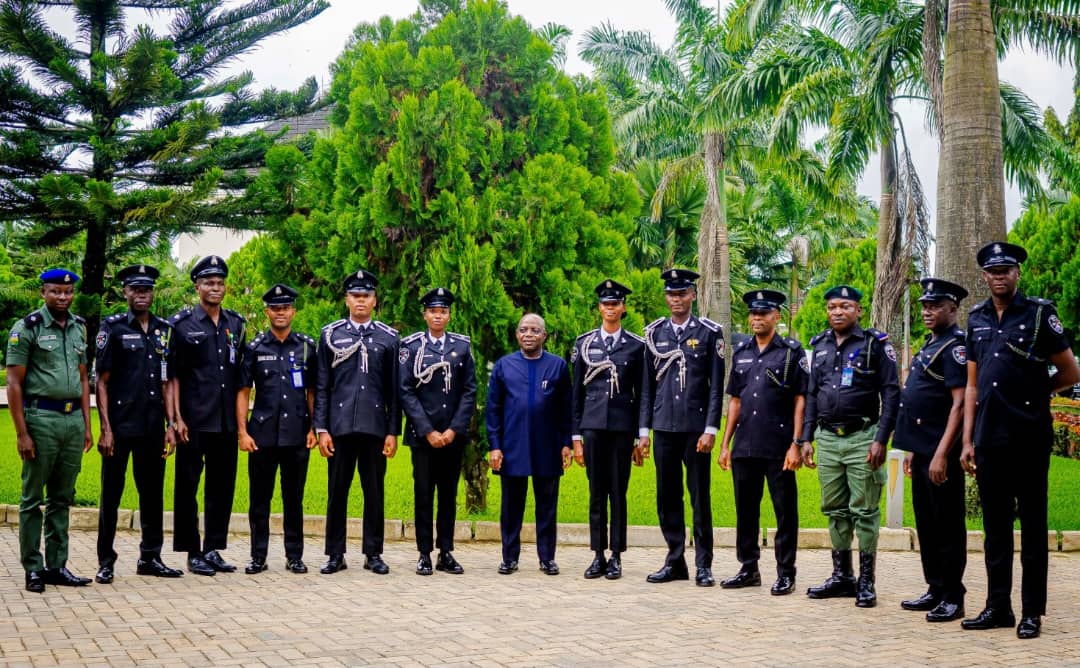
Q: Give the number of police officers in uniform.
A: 12